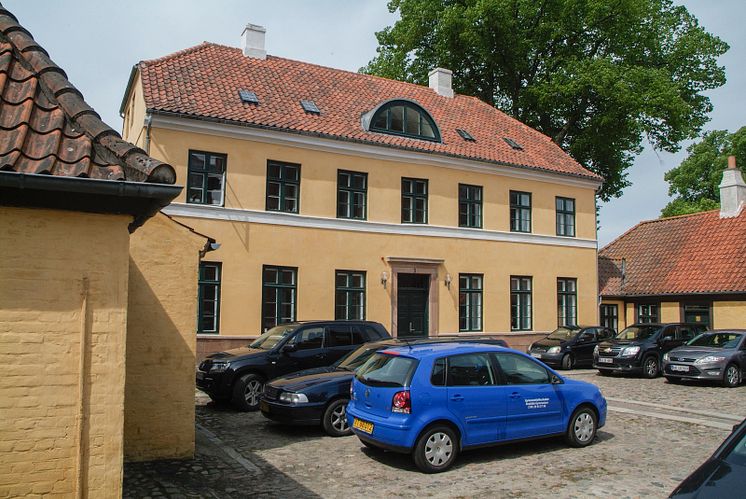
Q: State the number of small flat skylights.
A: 4